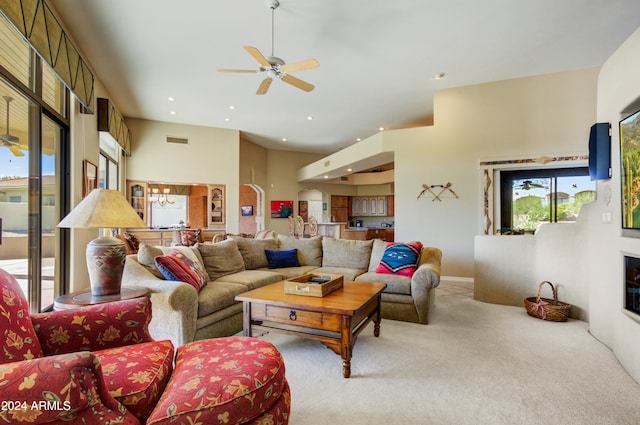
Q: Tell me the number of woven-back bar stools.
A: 3